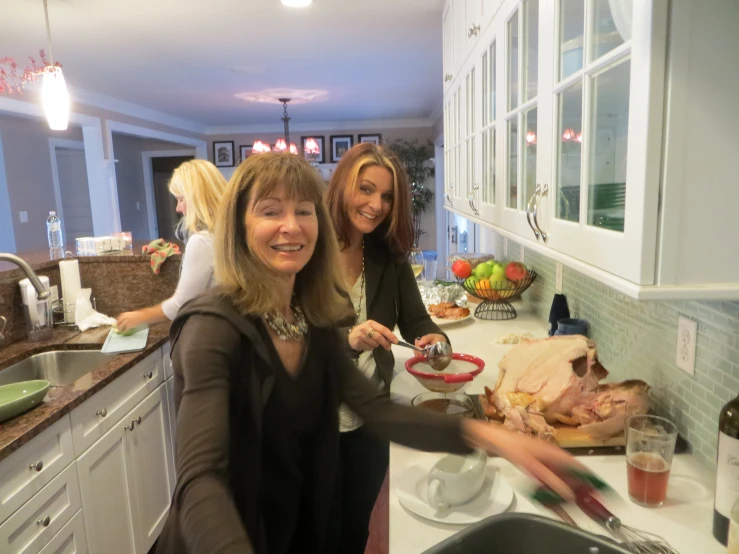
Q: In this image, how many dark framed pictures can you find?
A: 5